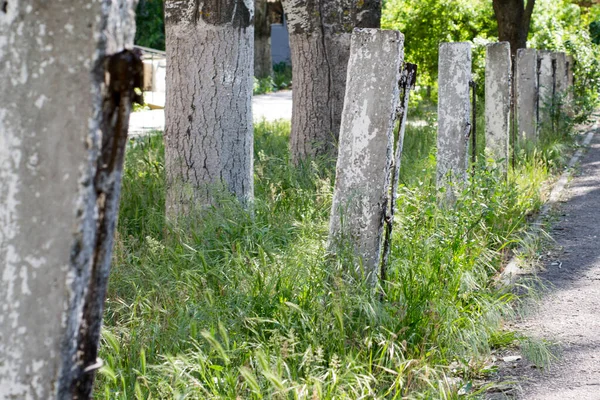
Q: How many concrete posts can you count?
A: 8